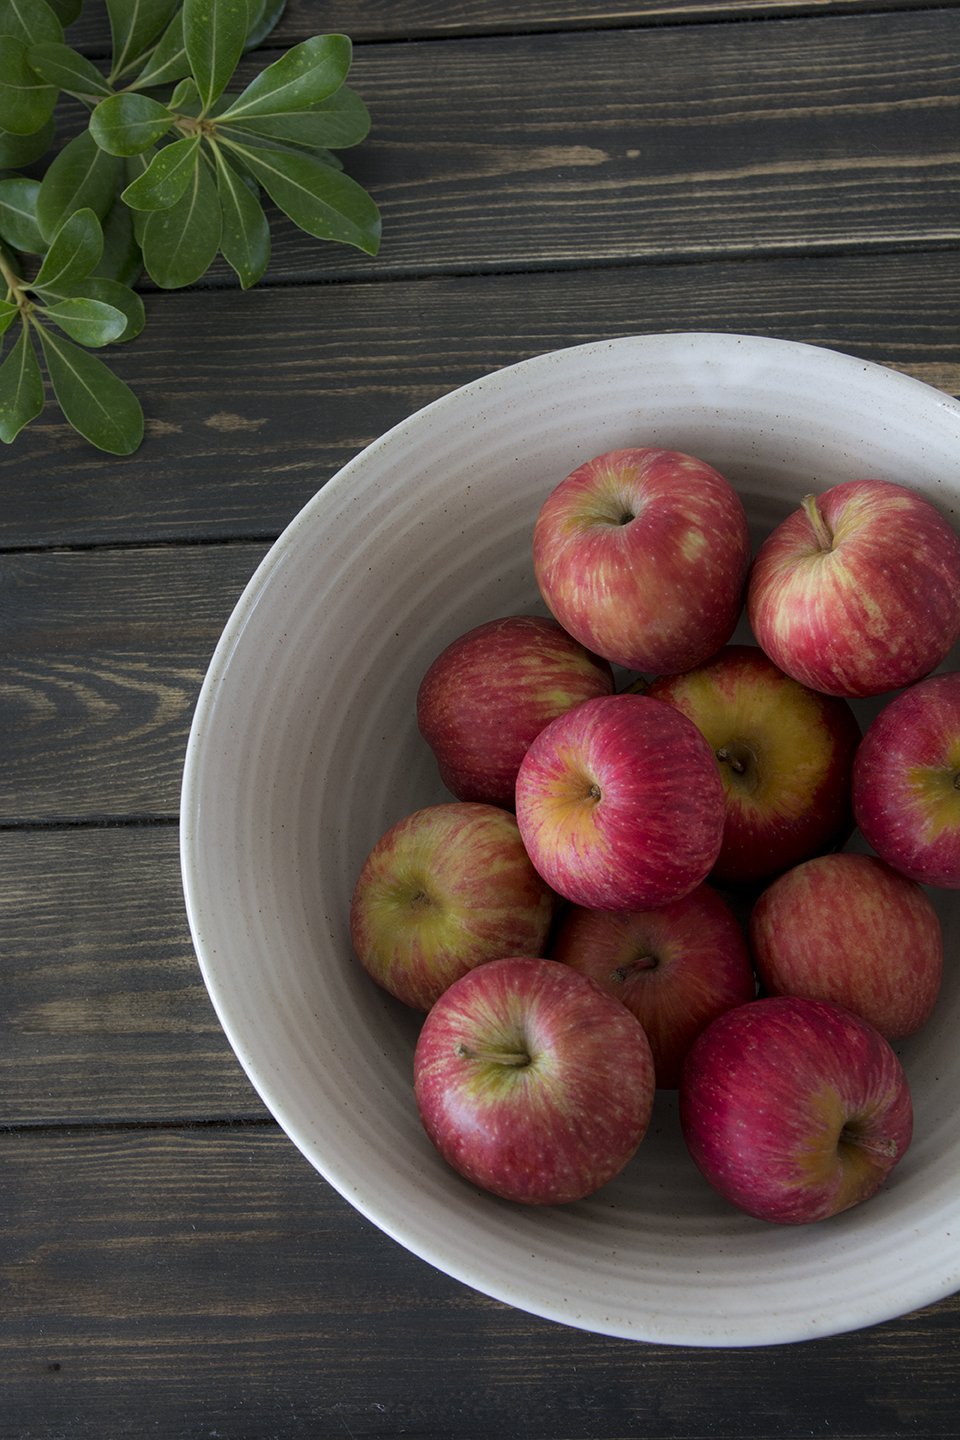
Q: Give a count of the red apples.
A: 11